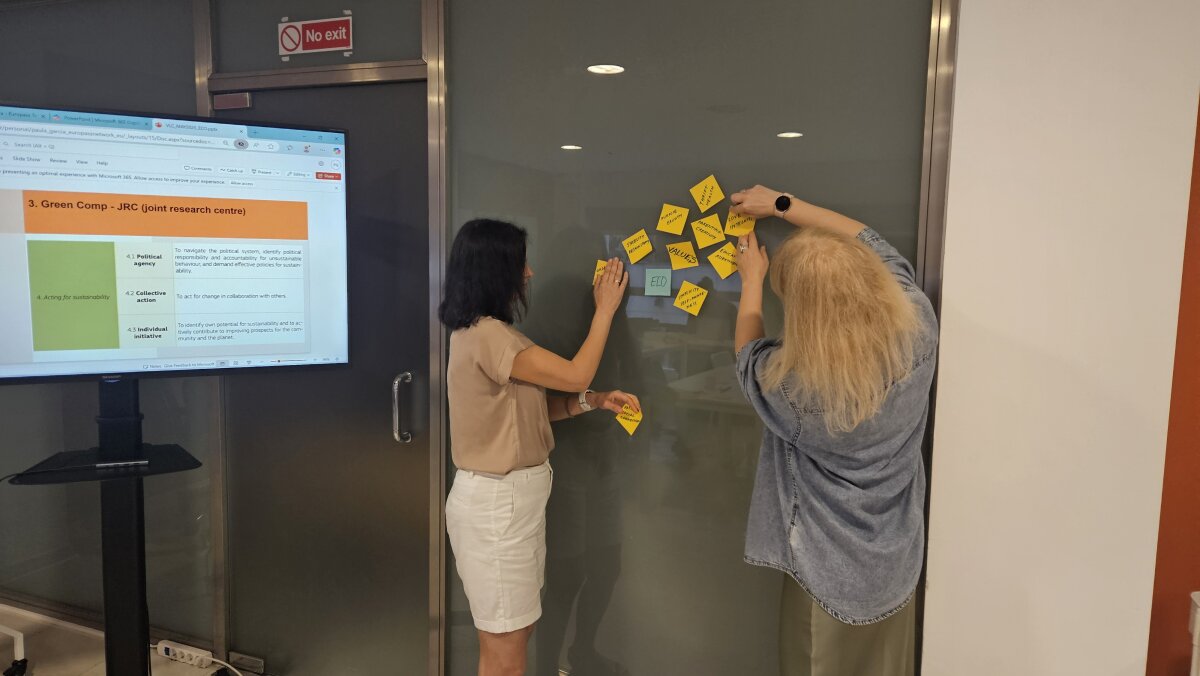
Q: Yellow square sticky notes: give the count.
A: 10